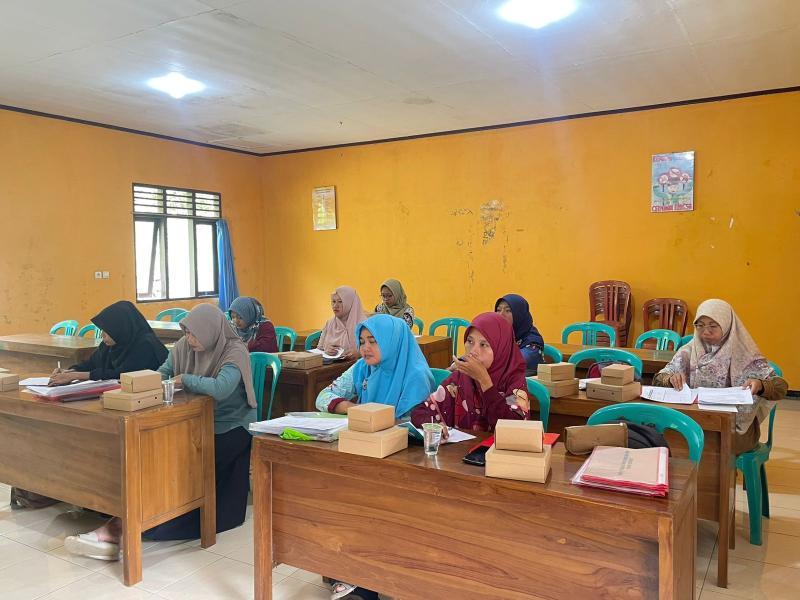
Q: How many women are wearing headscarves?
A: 9